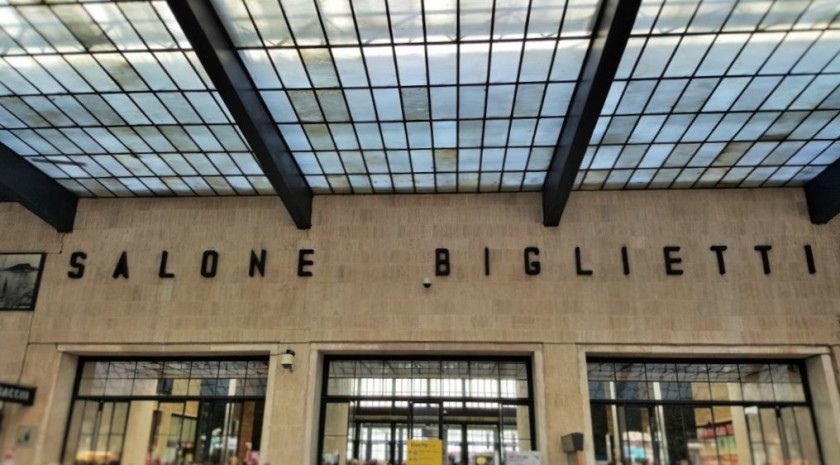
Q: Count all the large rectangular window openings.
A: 3